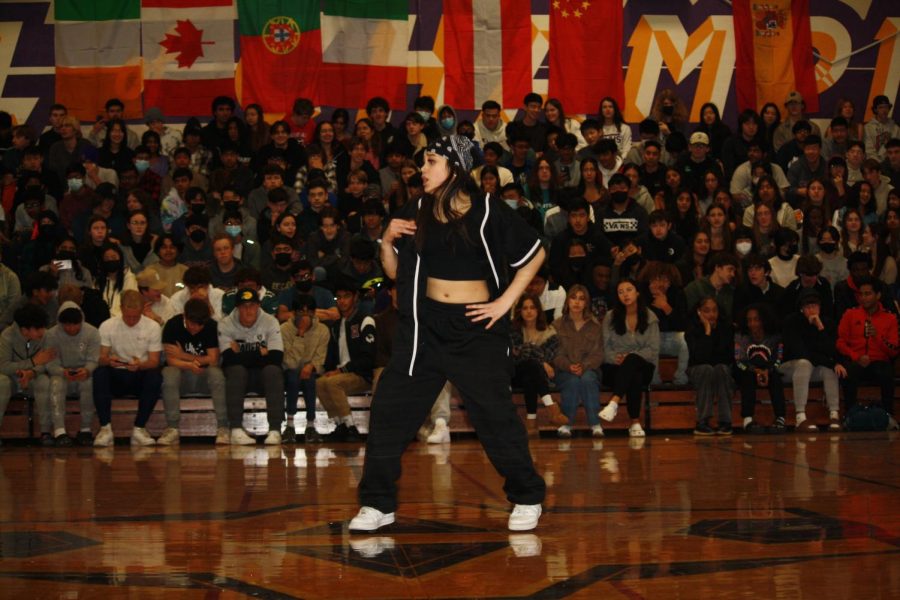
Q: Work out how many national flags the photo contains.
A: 7